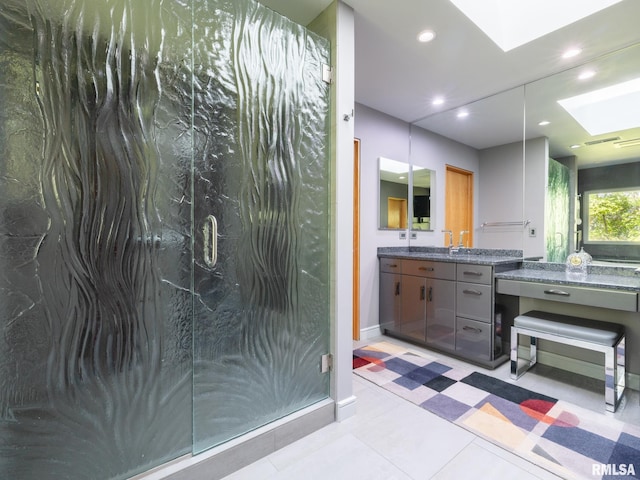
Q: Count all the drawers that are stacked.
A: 3